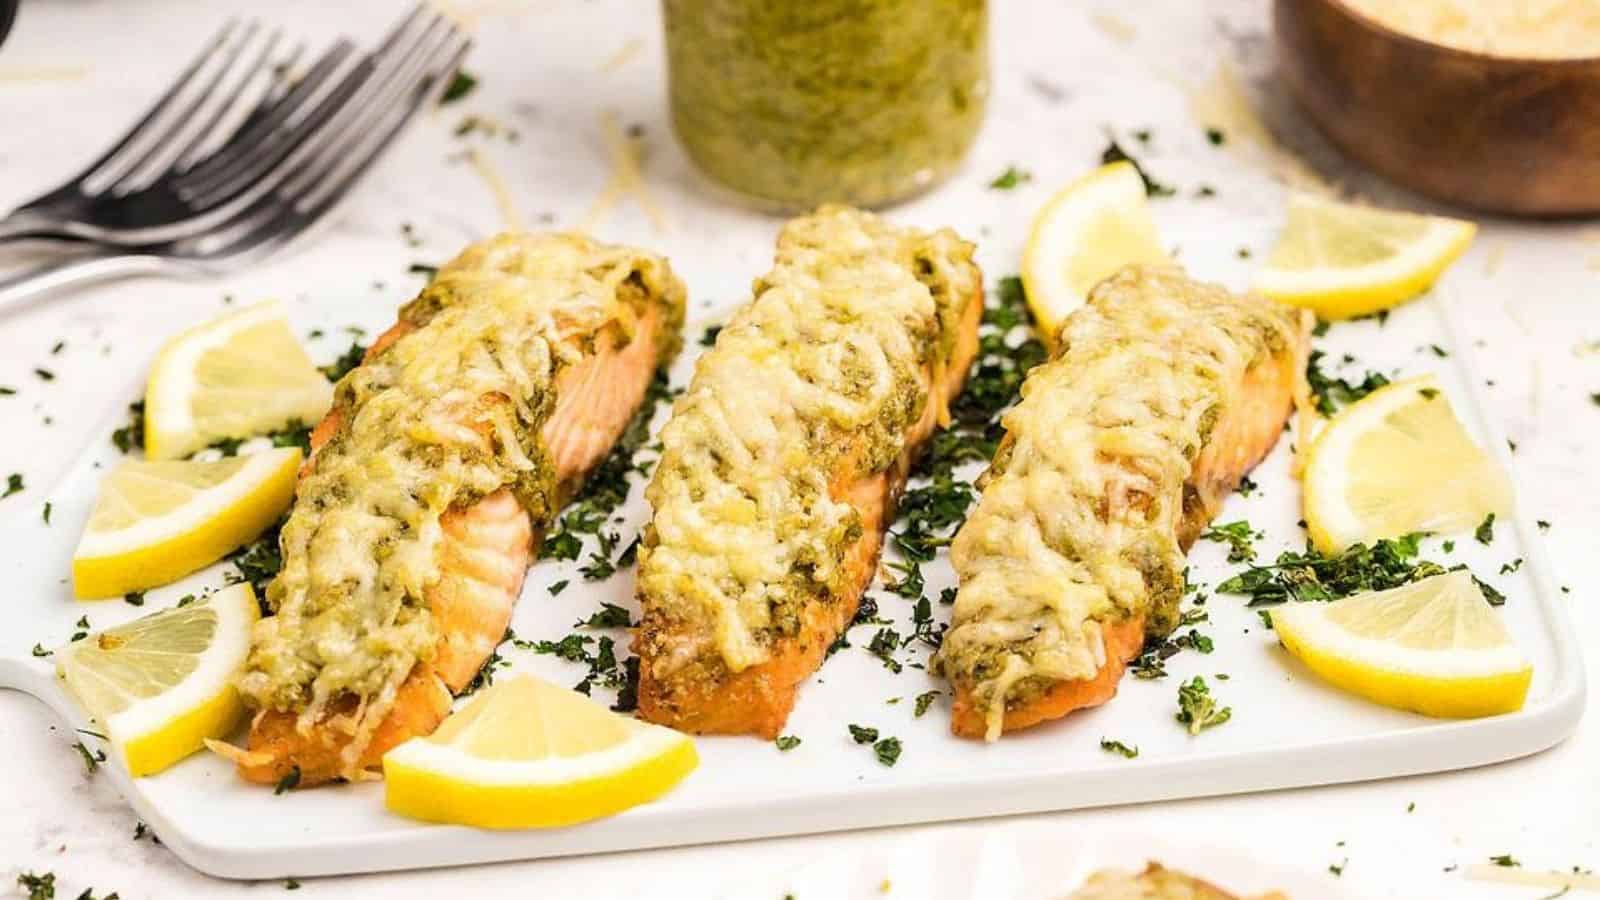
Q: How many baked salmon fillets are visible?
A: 3